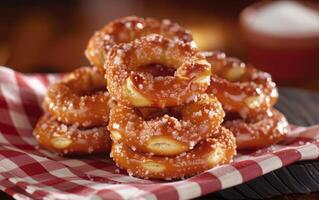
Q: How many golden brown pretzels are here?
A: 8